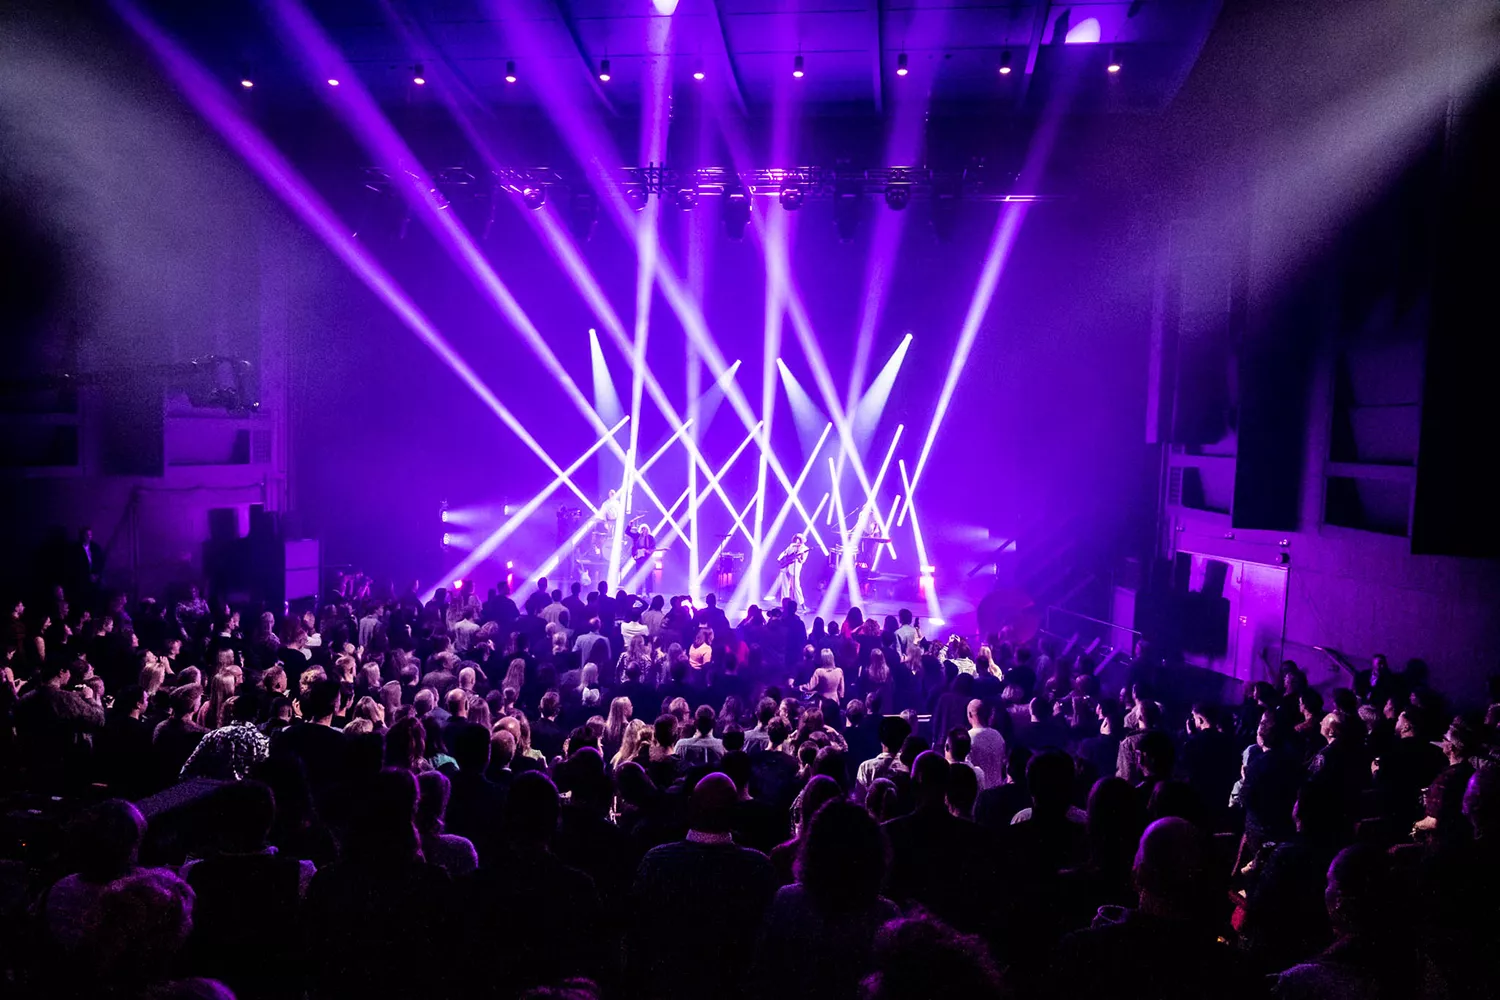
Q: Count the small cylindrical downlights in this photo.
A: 10